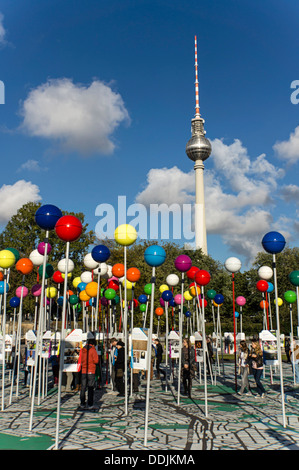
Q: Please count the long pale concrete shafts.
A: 1